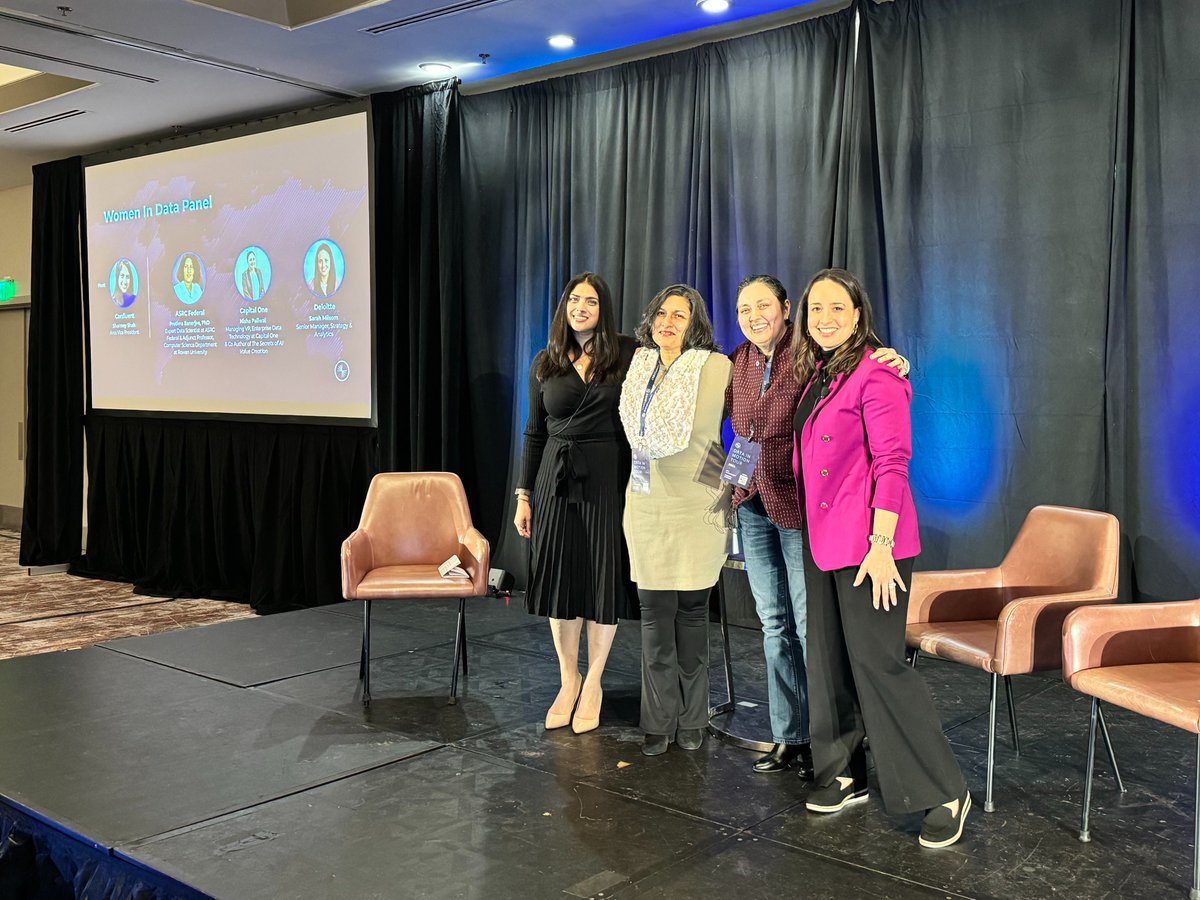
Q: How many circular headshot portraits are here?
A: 4